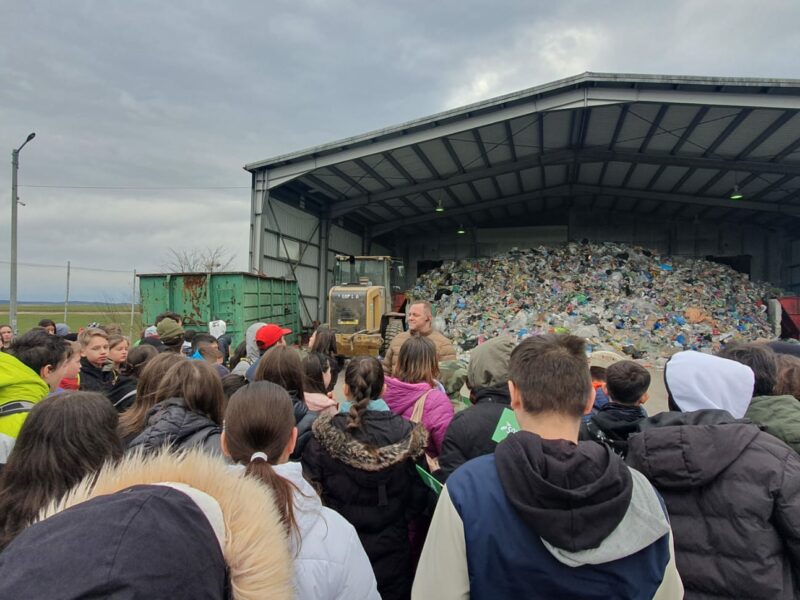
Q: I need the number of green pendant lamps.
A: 3